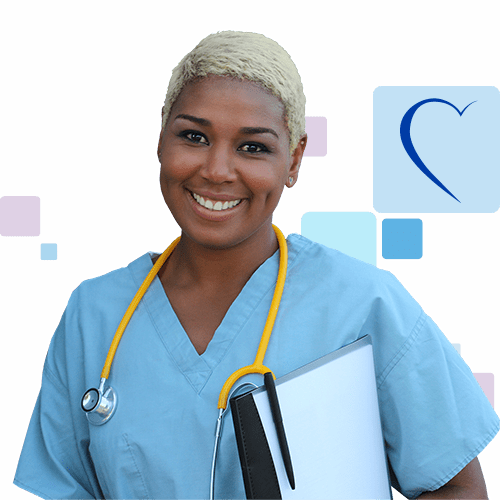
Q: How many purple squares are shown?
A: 3